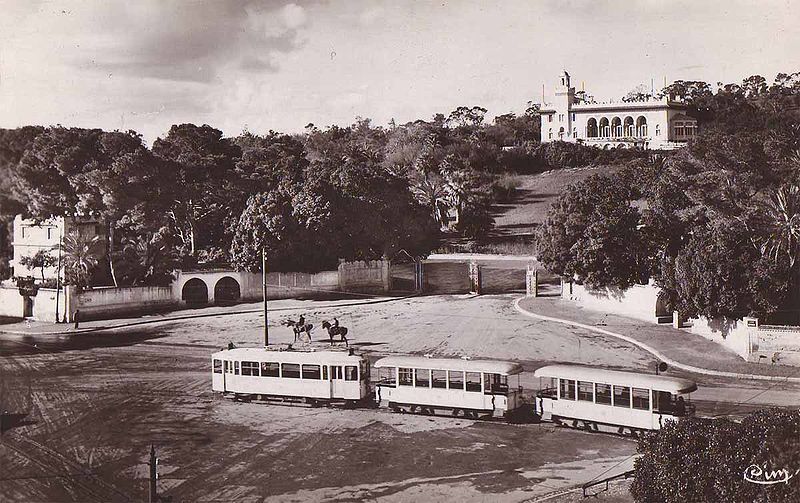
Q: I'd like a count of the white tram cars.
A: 3